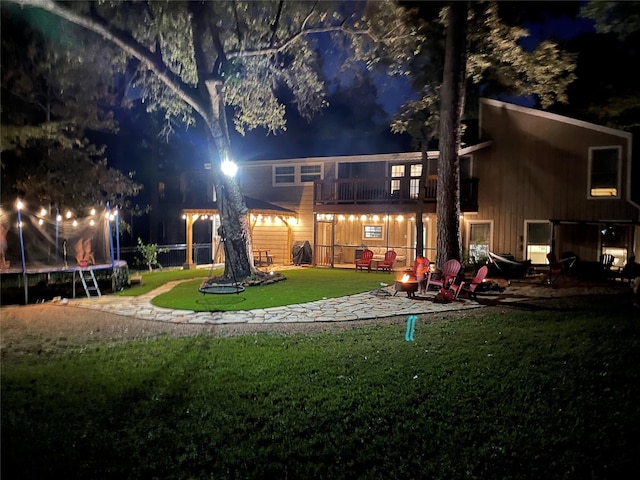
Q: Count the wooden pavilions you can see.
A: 1